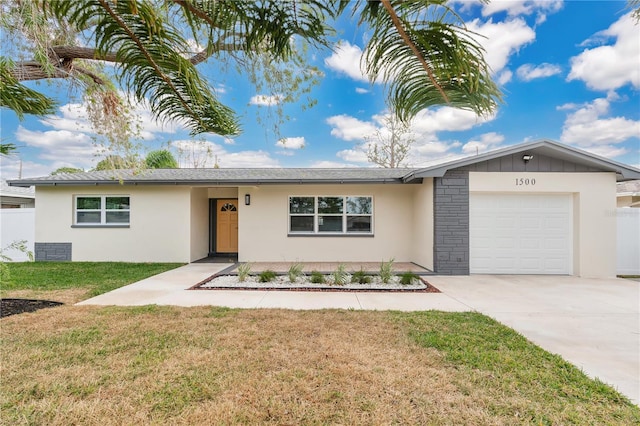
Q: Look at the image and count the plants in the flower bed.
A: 8